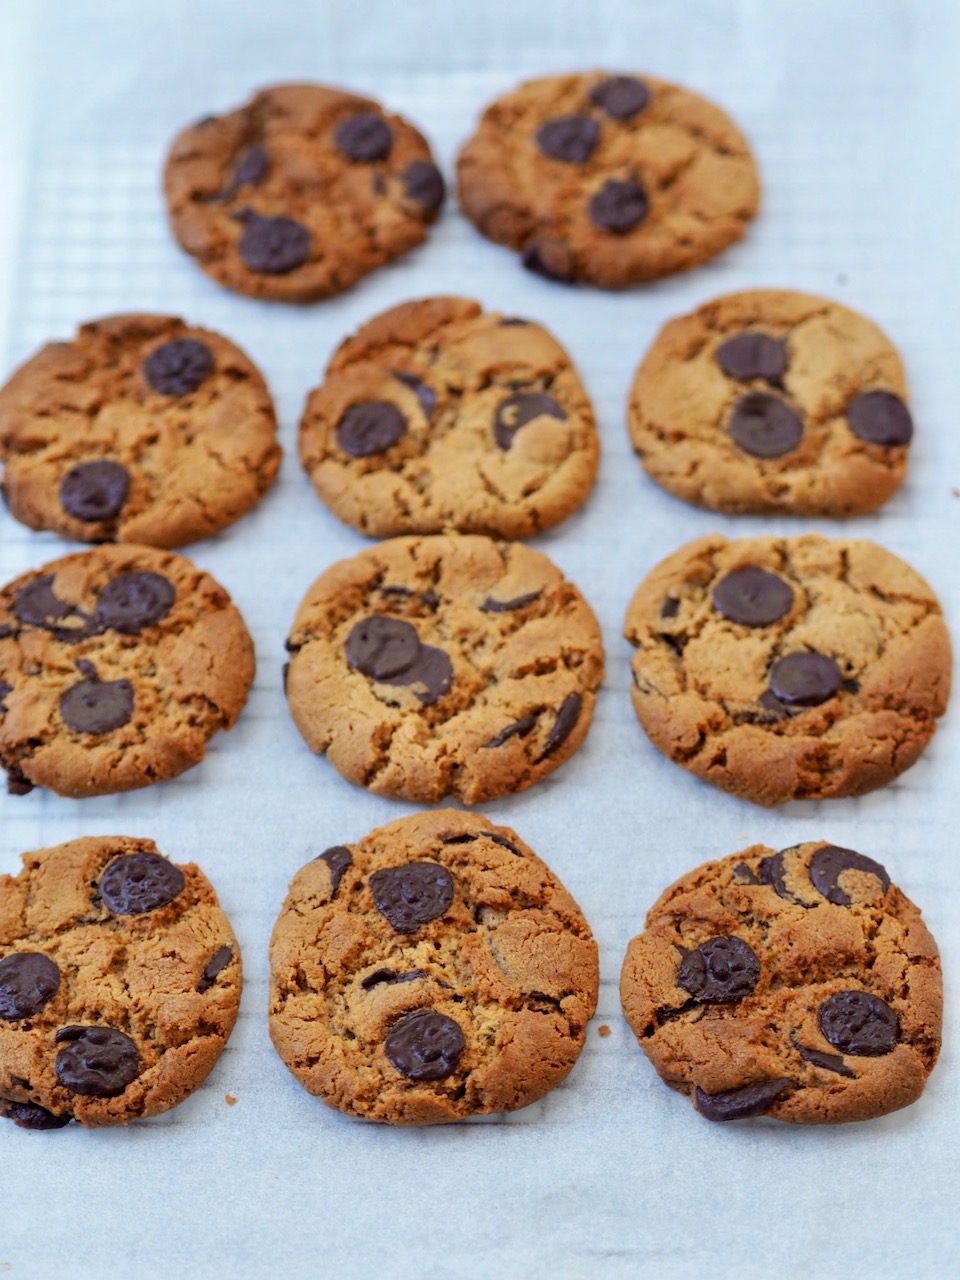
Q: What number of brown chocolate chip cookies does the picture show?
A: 11